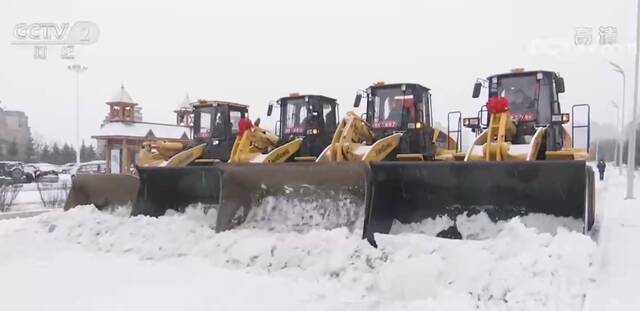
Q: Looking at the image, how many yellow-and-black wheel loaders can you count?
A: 4